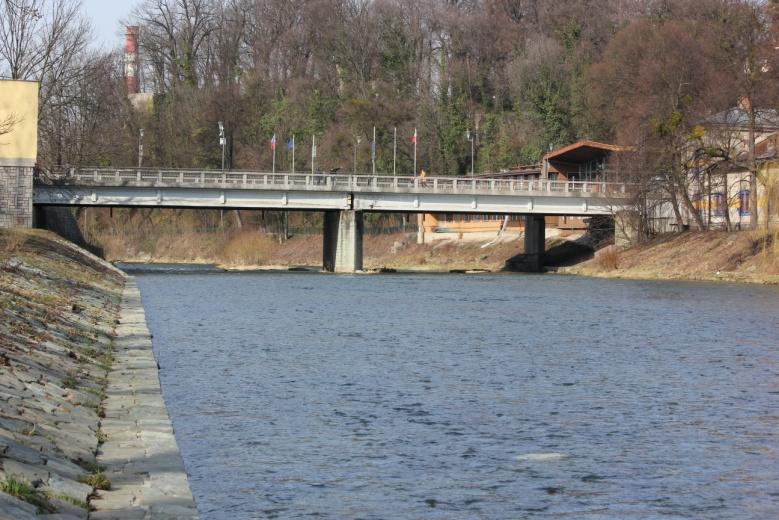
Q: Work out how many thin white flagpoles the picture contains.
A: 6